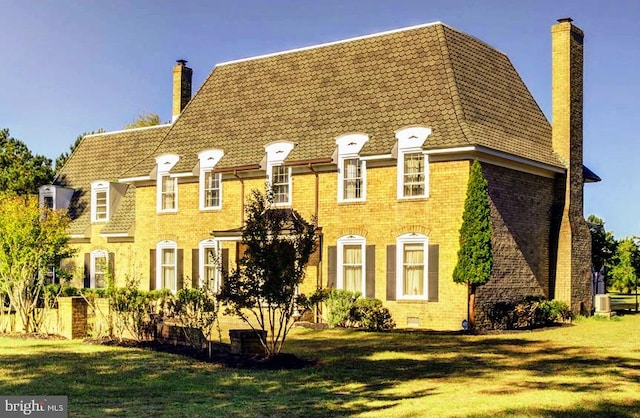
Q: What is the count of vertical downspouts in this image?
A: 2